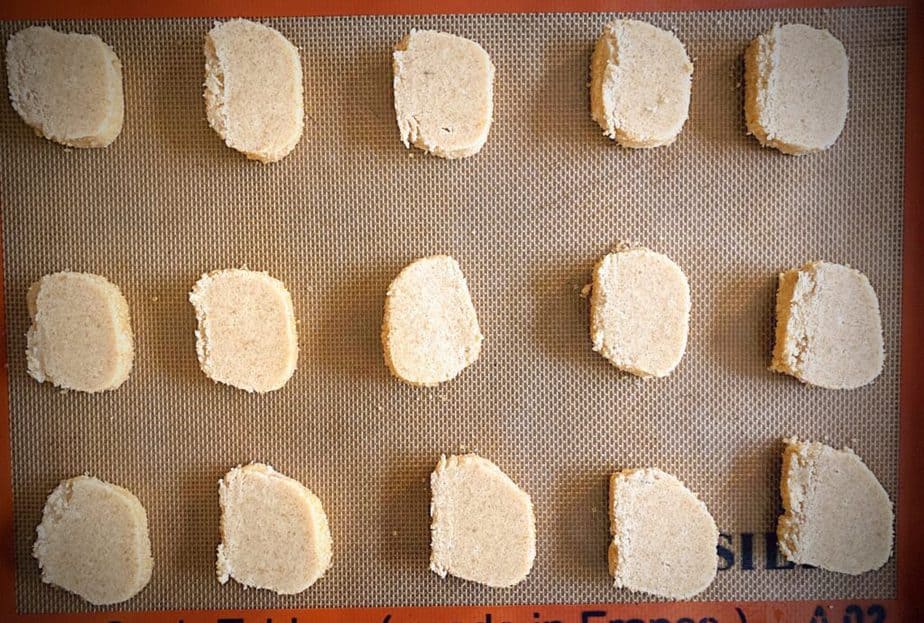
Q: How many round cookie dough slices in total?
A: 15